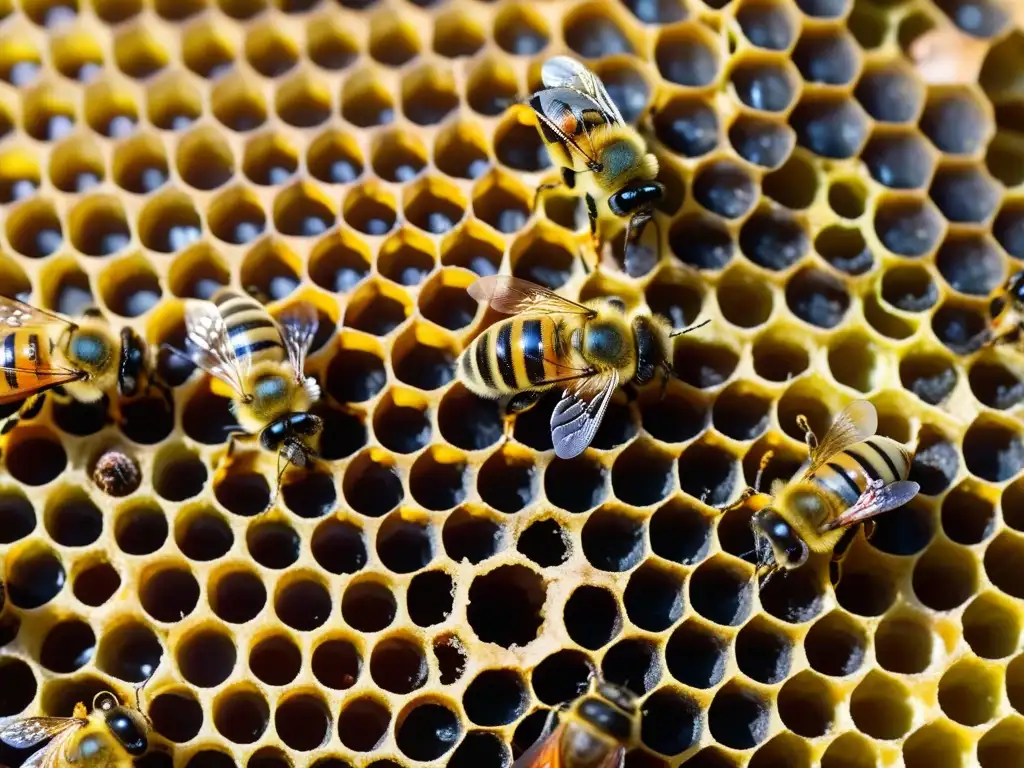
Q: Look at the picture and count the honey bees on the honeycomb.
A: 8